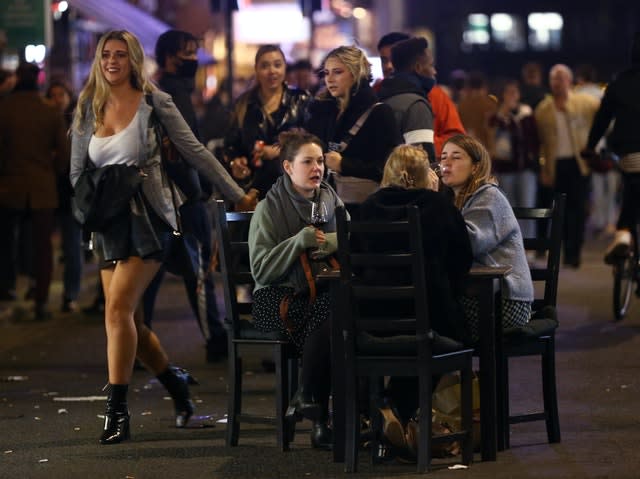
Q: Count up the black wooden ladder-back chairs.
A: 3